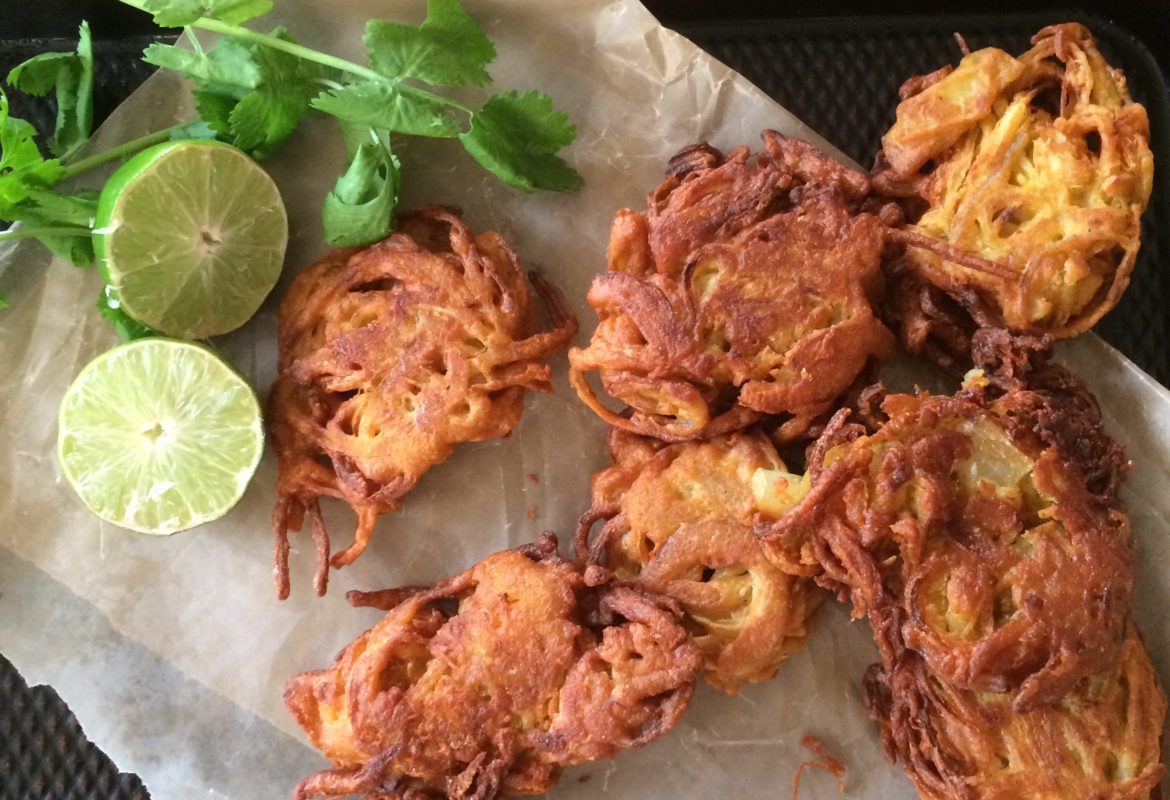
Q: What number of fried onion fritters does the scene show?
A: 7